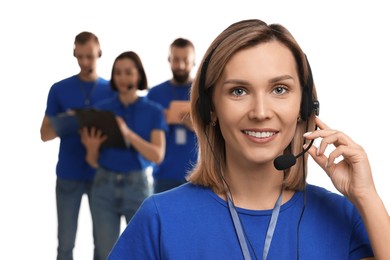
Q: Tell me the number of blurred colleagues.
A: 3